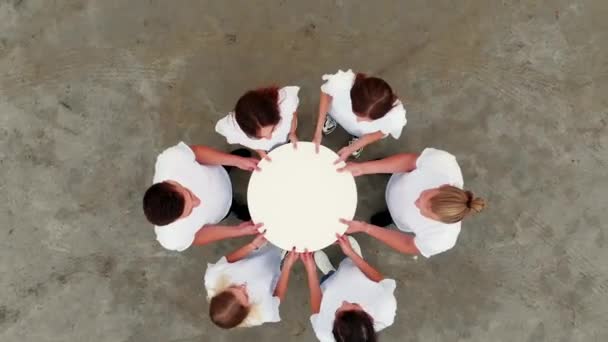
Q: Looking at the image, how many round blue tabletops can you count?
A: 0